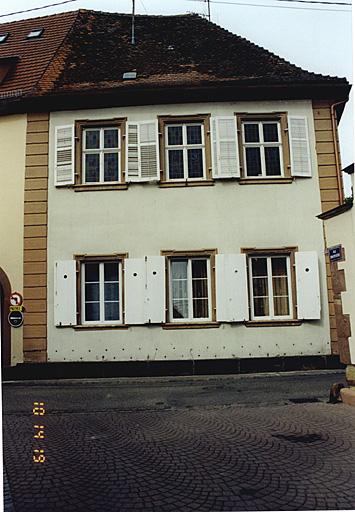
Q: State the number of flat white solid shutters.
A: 6